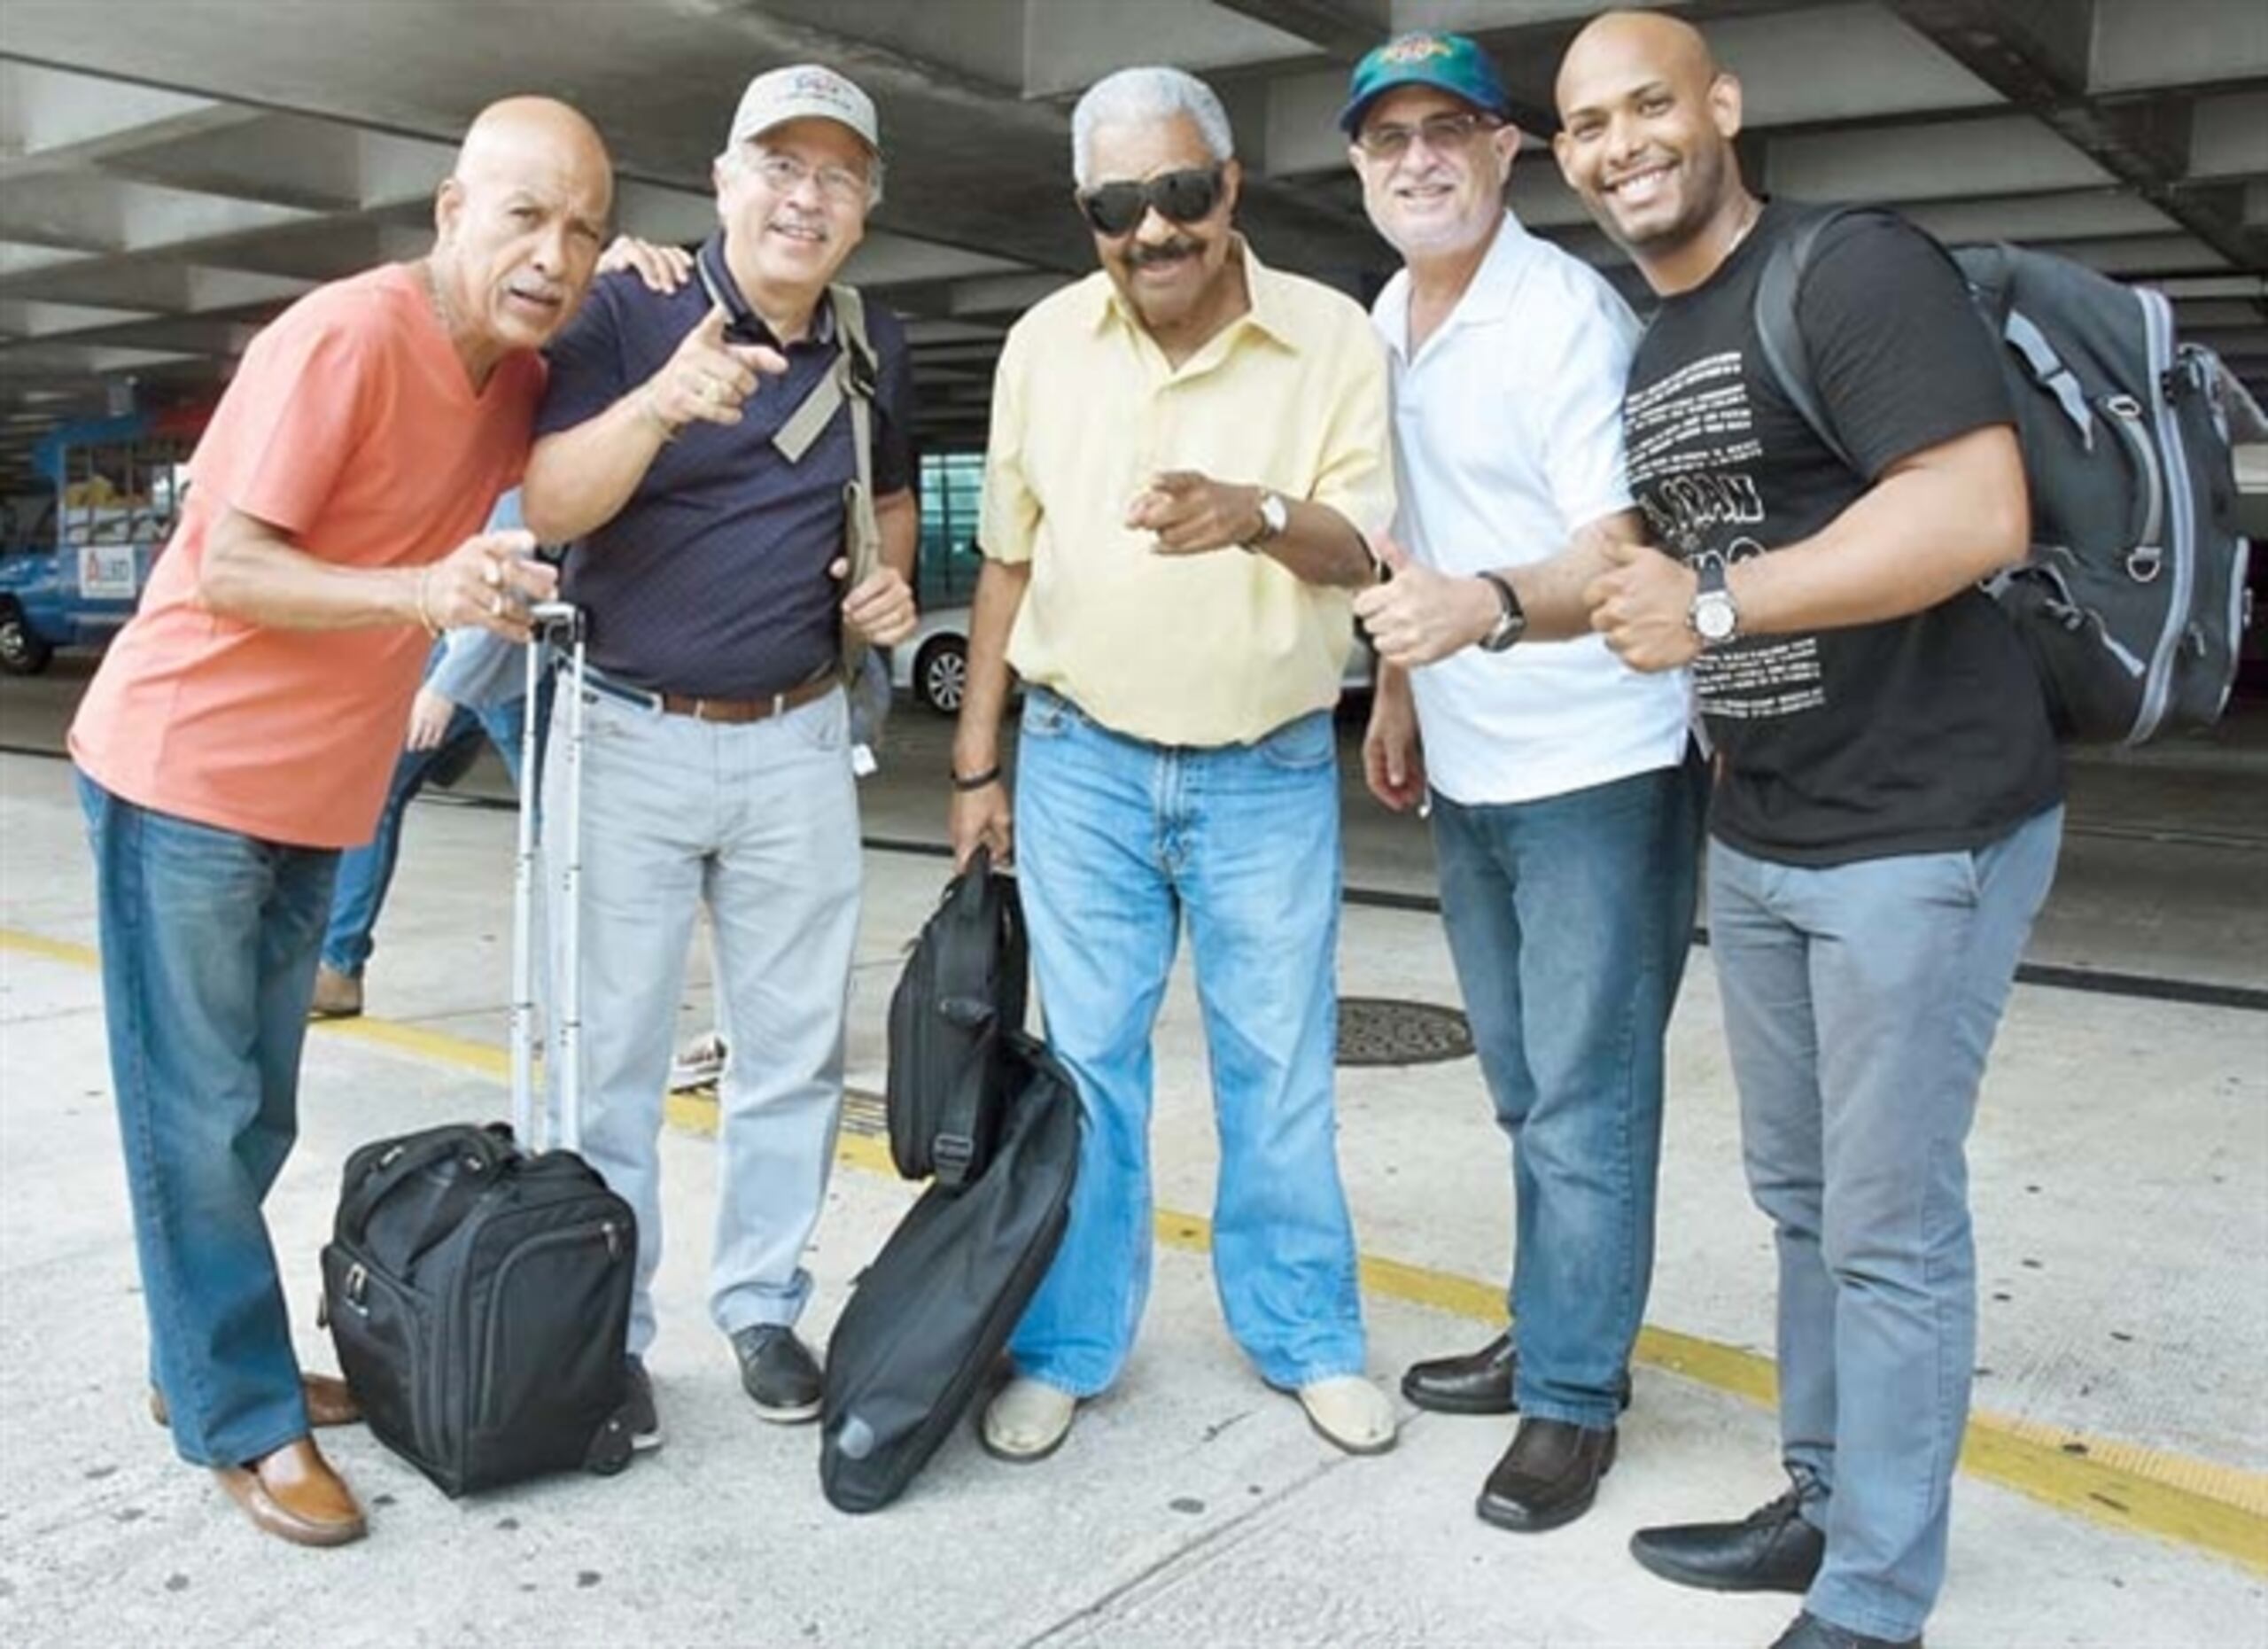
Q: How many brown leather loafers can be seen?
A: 2